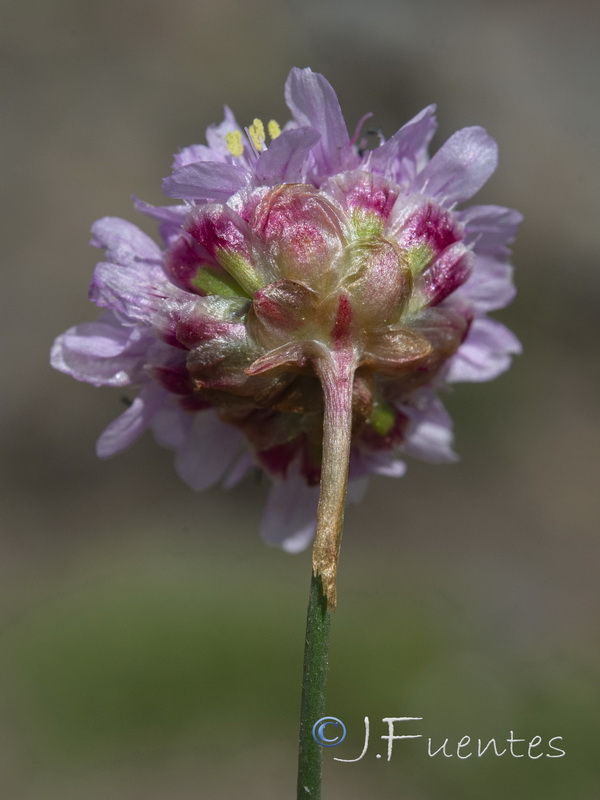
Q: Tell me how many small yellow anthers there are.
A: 3